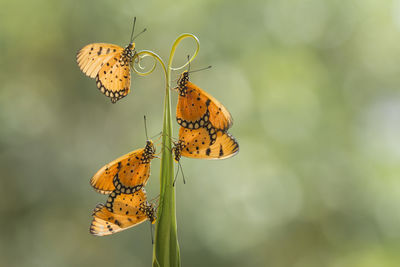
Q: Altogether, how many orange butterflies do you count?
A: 5